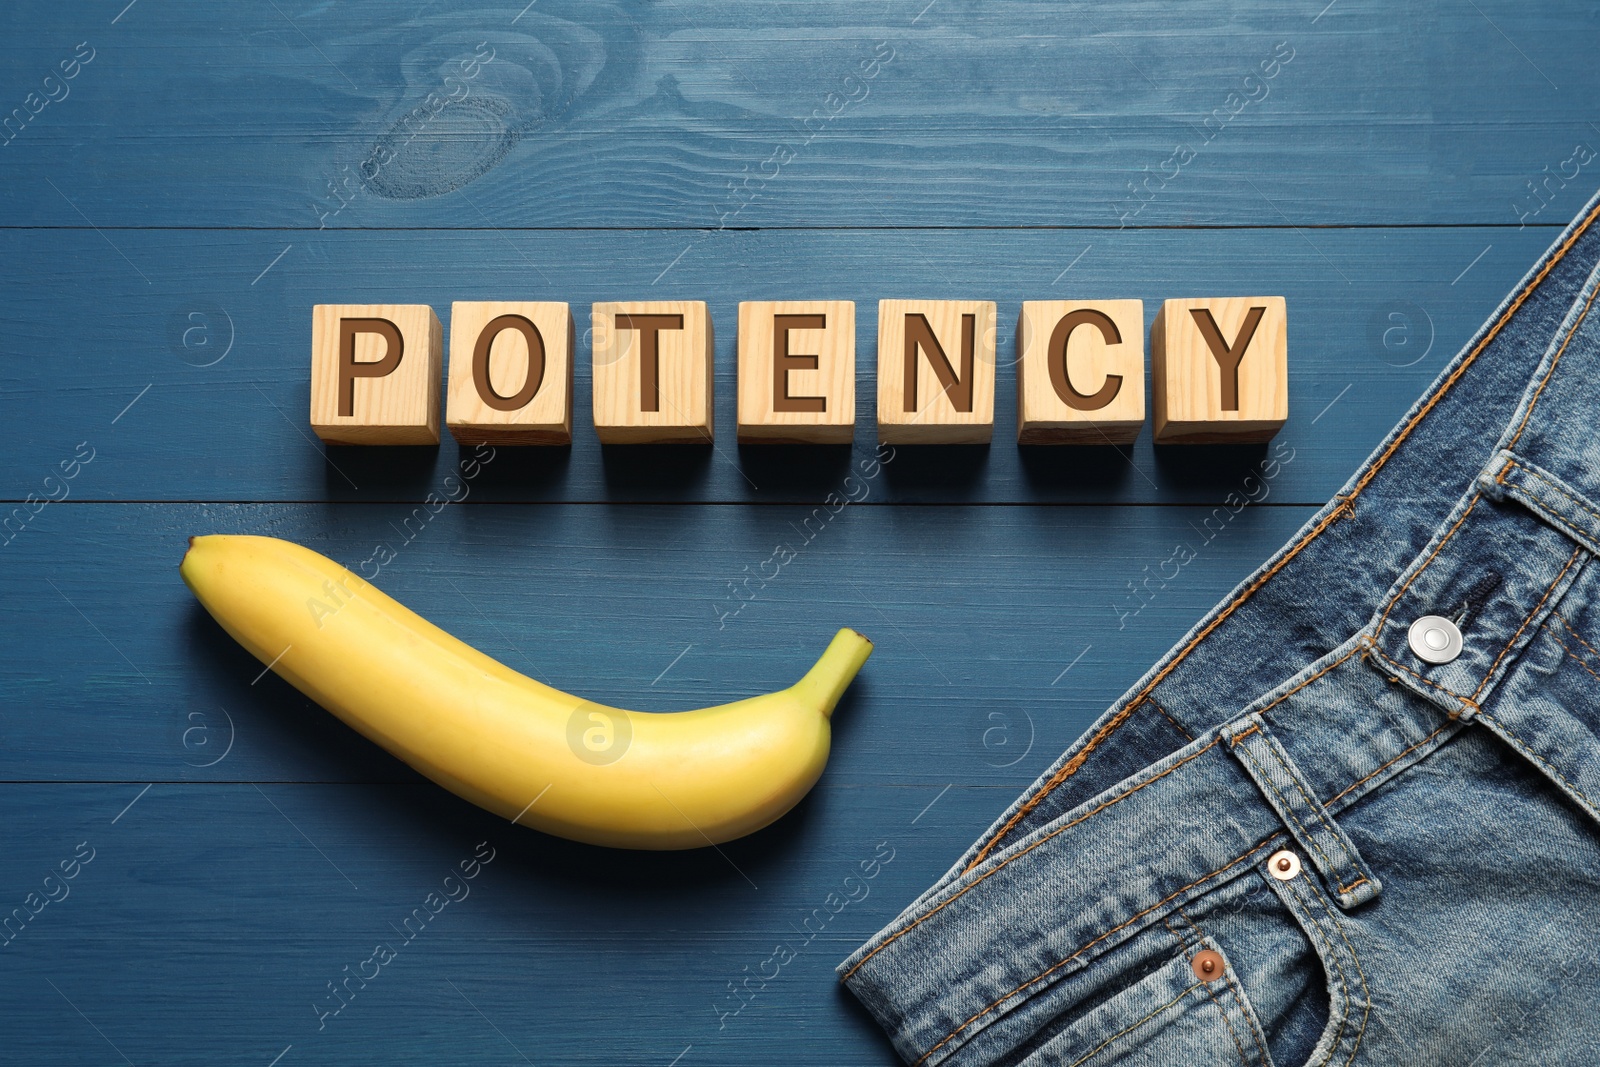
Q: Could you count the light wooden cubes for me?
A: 7